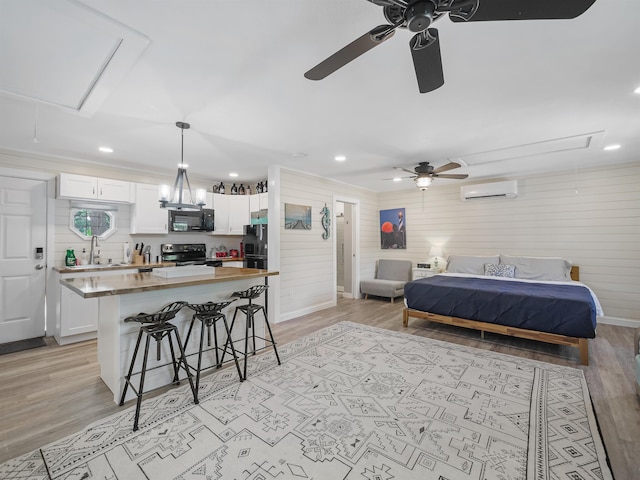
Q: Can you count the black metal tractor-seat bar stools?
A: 3